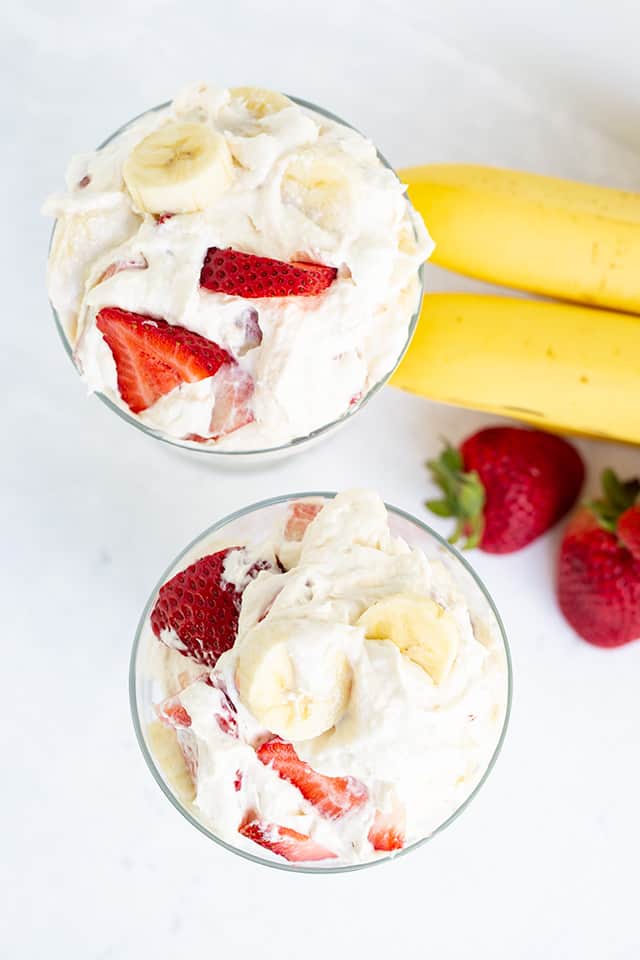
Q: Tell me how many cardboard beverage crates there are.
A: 0